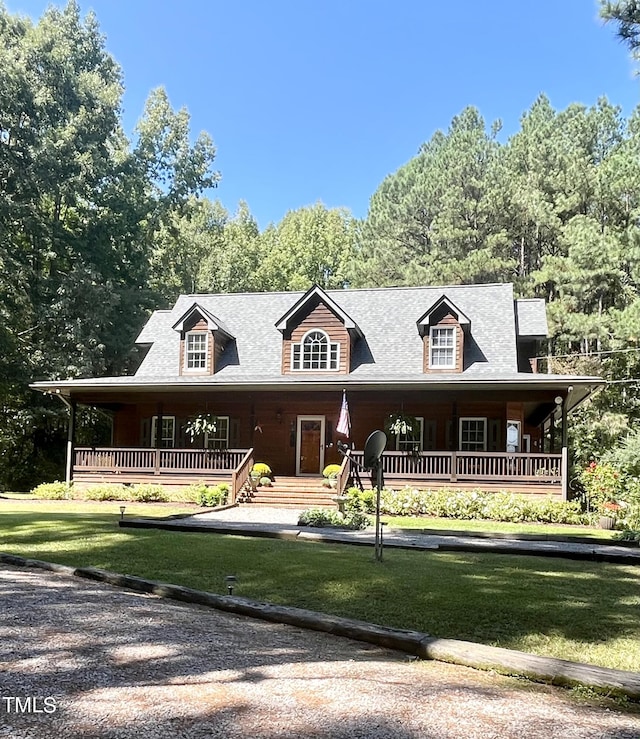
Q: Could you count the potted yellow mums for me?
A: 2